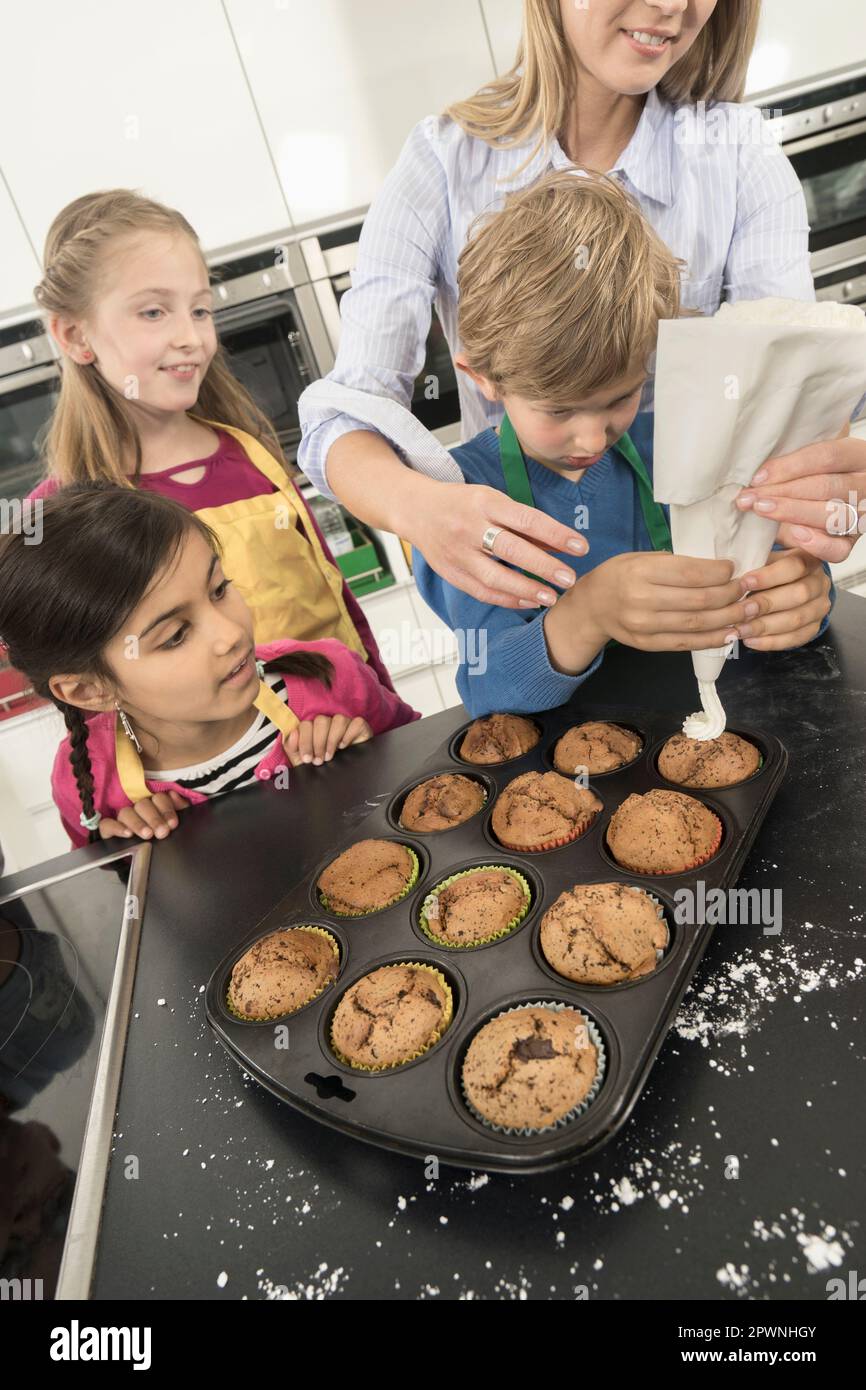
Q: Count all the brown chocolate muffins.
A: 12